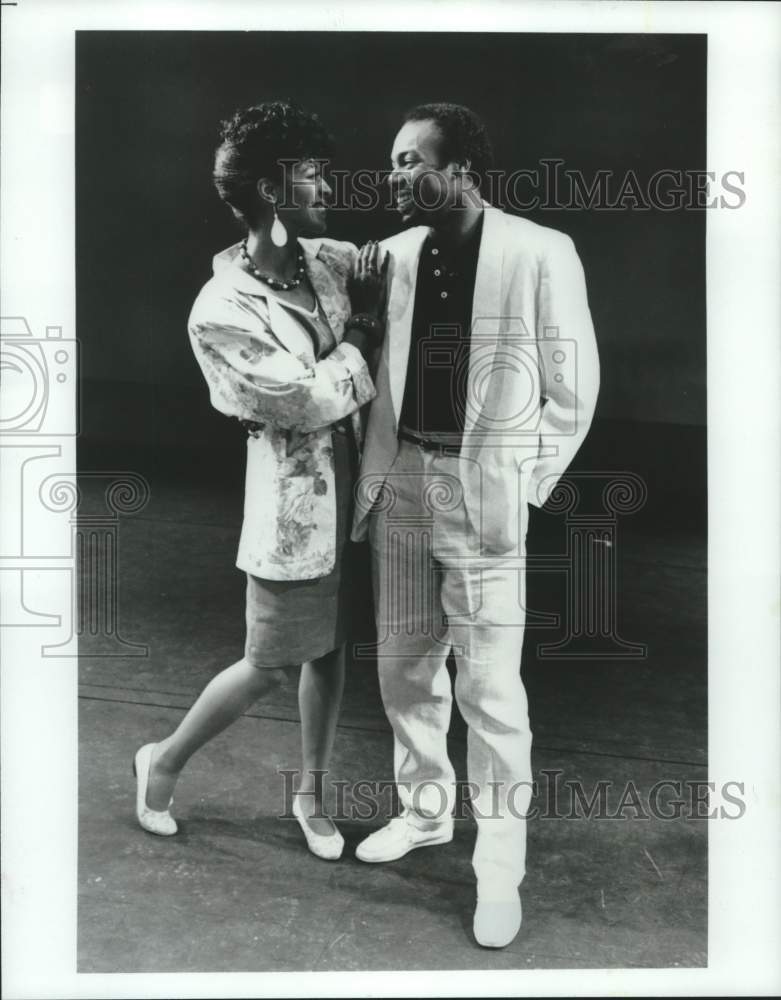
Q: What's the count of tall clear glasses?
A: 0